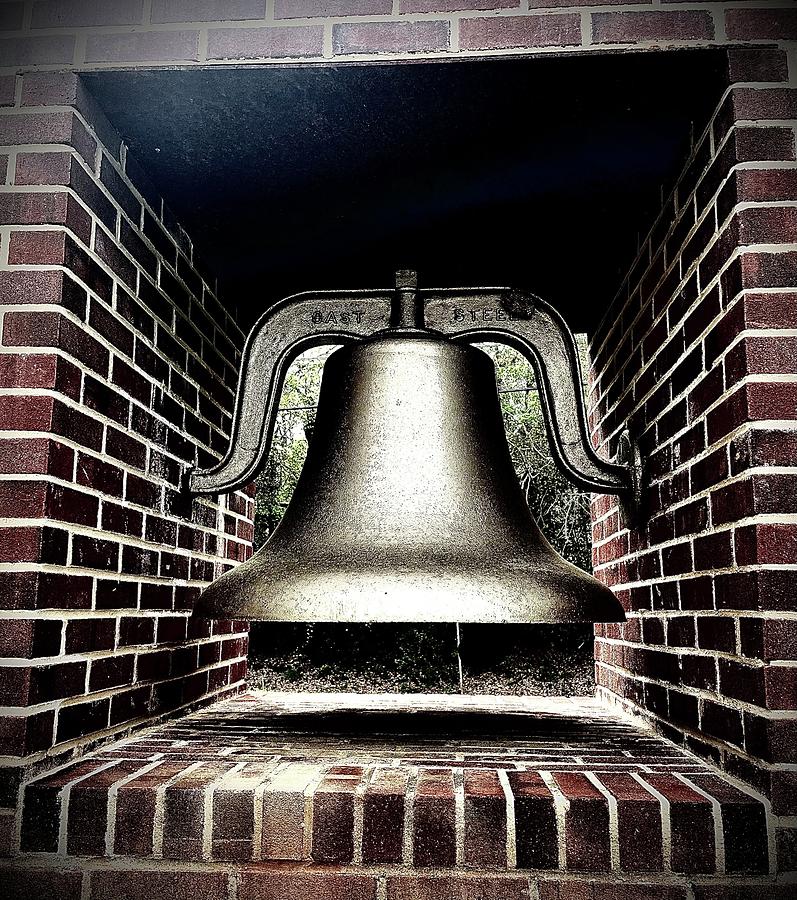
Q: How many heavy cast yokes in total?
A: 1